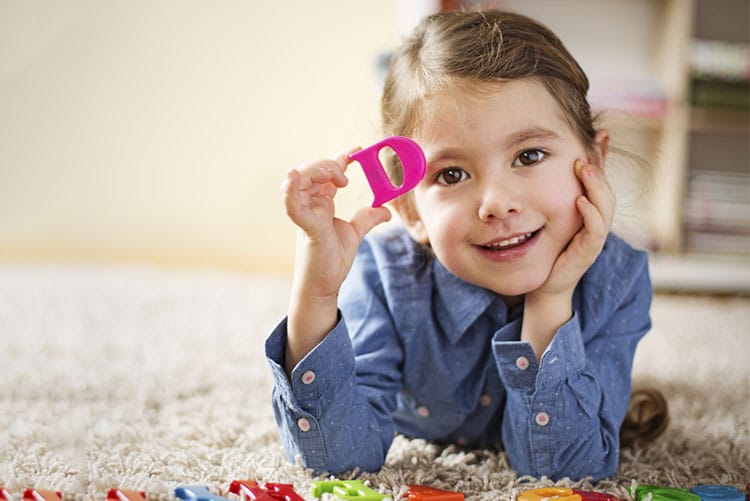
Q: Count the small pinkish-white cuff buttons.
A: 4